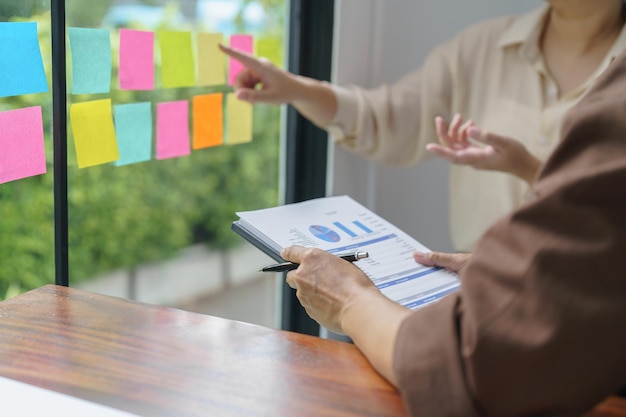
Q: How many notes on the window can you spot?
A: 13